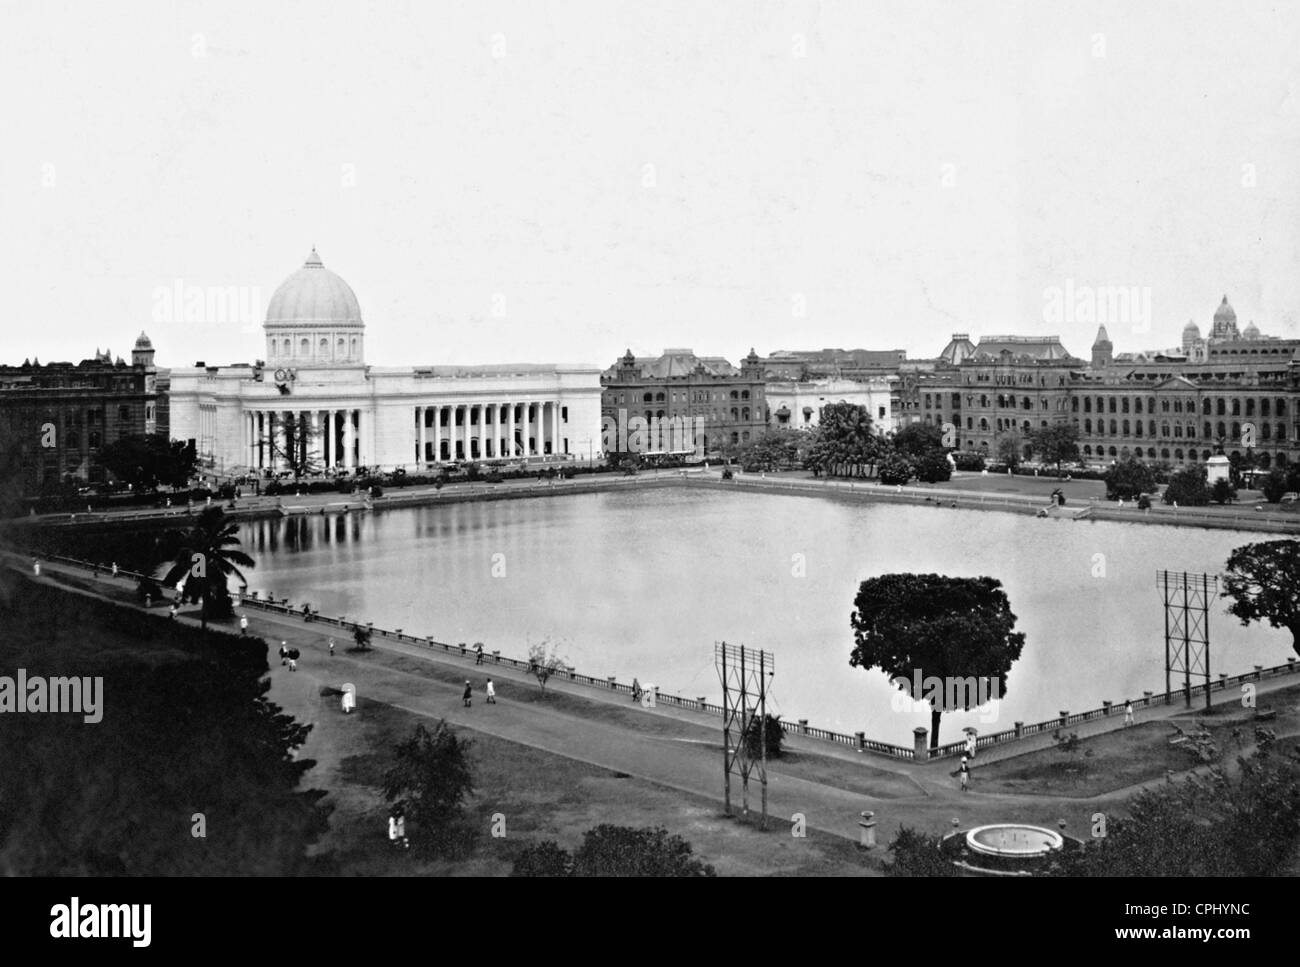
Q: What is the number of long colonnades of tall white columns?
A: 2